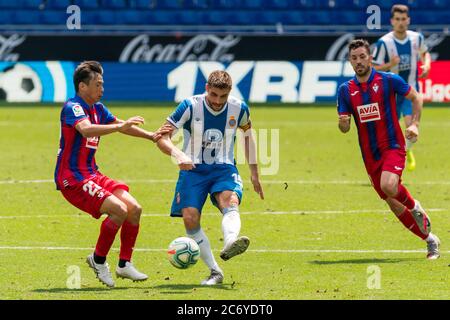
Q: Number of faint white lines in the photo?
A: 3